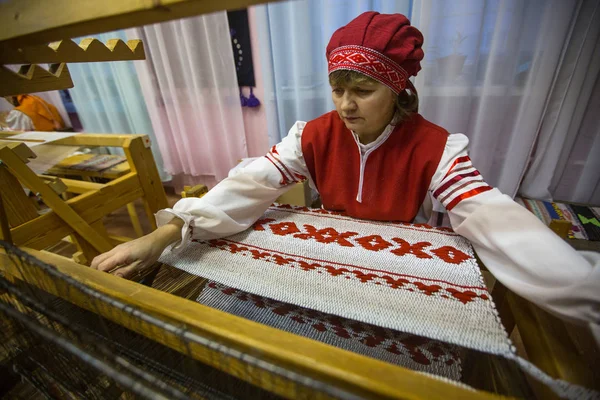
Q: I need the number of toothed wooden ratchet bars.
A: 2